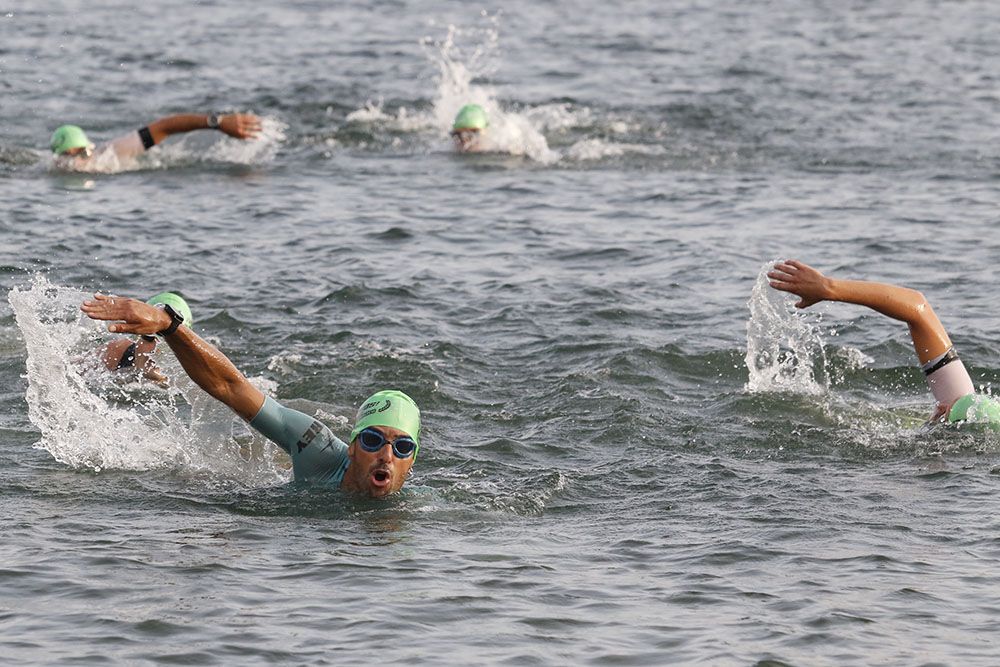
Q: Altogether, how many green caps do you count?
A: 5